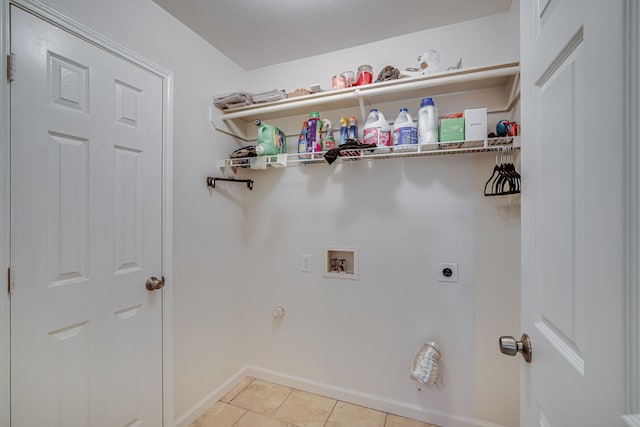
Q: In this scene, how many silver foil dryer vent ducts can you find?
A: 1